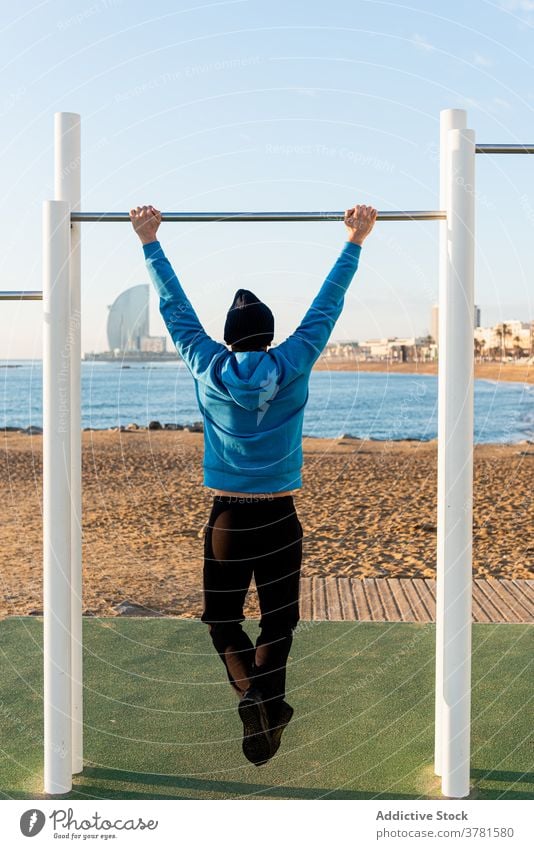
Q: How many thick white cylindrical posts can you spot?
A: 4